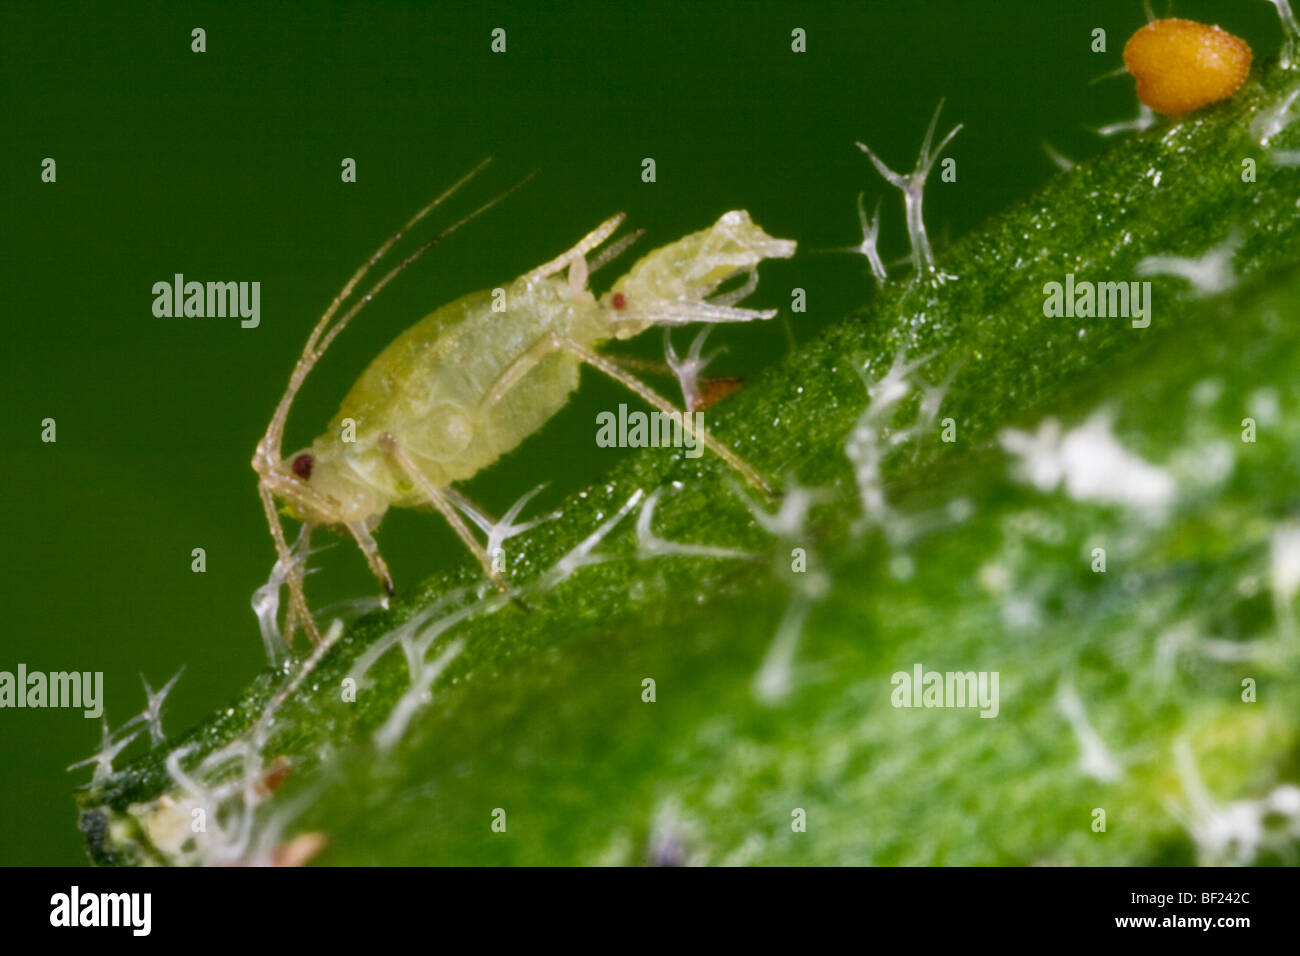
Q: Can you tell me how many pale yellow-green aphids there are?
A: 2